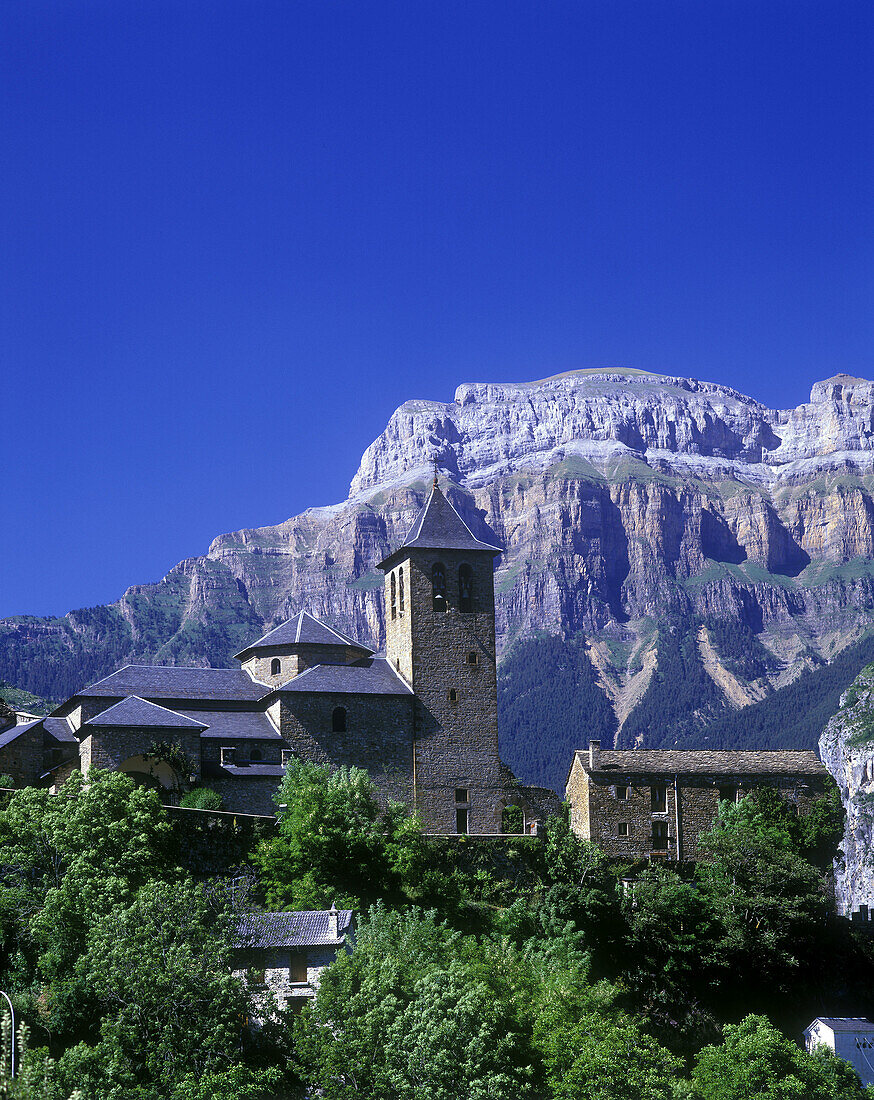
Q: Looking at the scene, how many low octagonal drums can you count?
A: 1